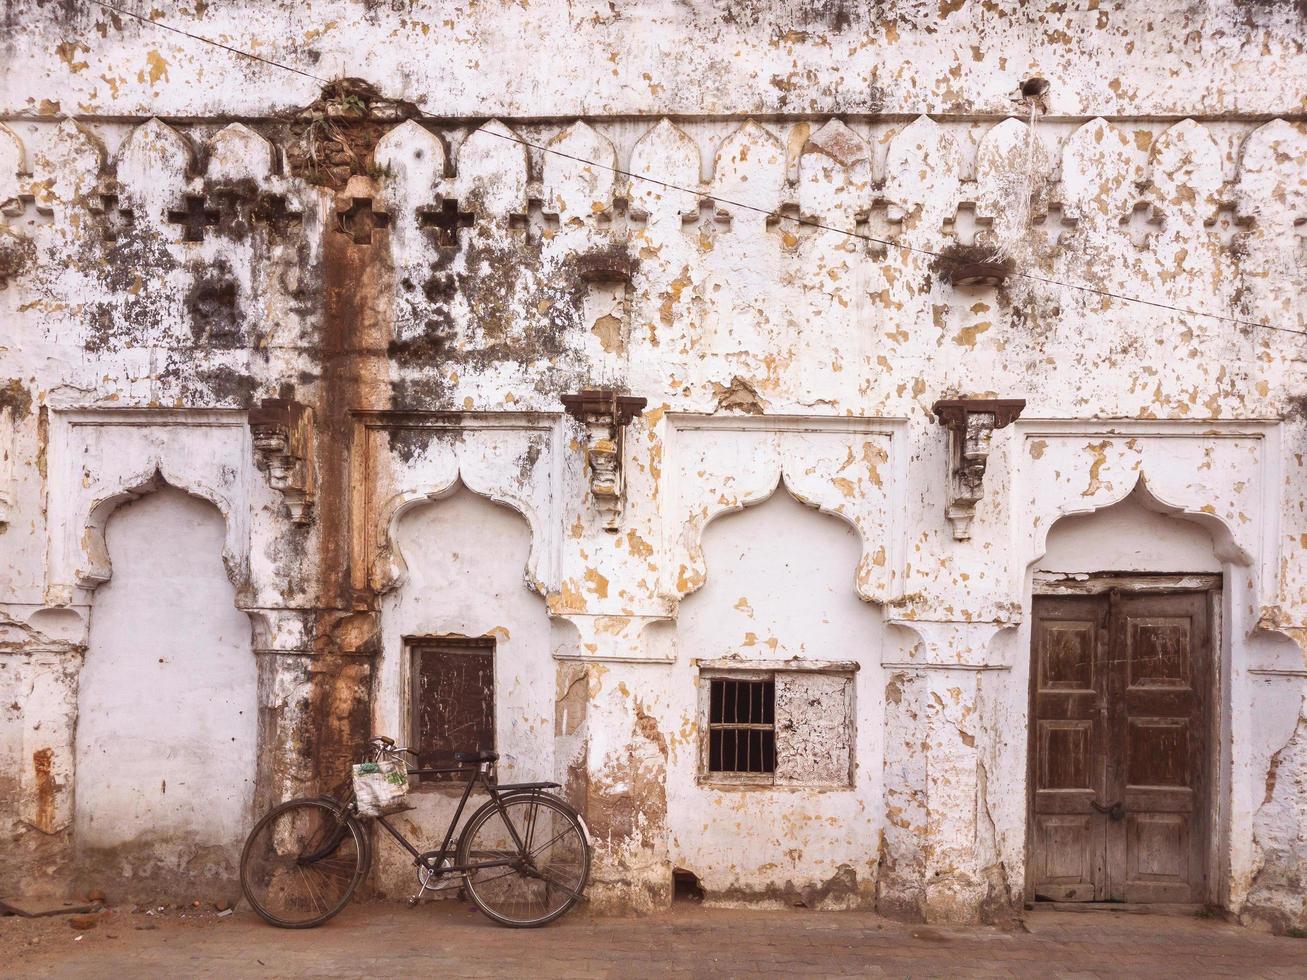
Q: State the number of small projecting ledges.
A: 5